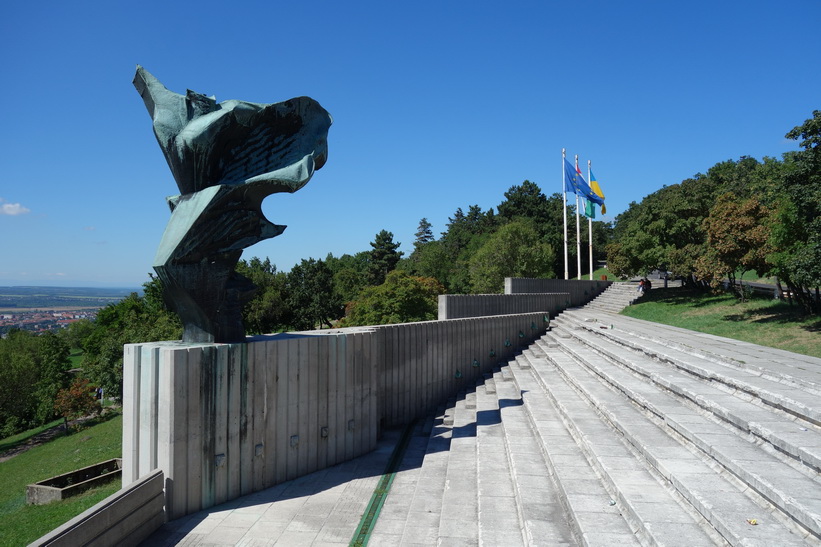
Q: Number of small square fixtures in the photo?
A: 5